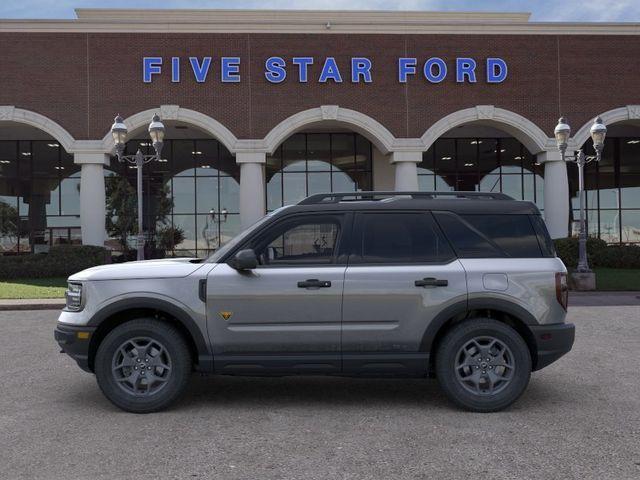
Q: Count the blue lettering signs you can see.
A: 1